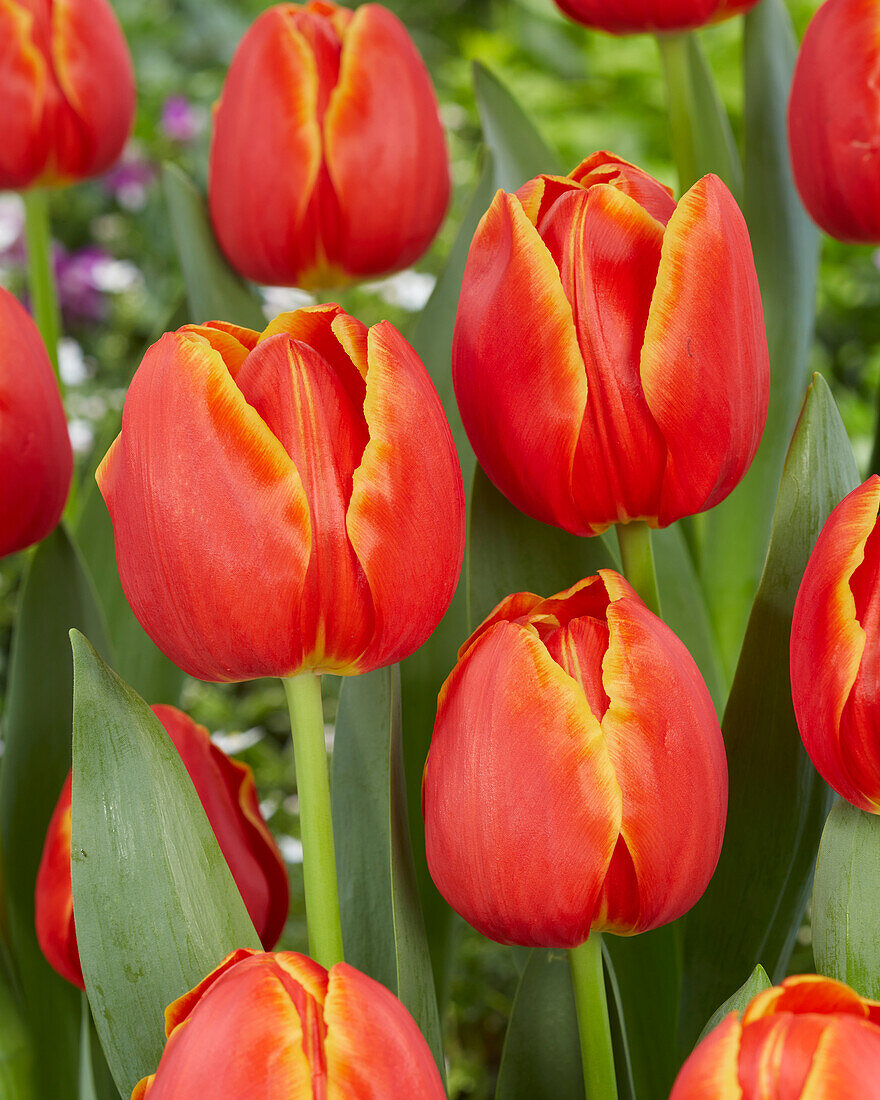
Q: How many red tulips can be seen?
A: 12